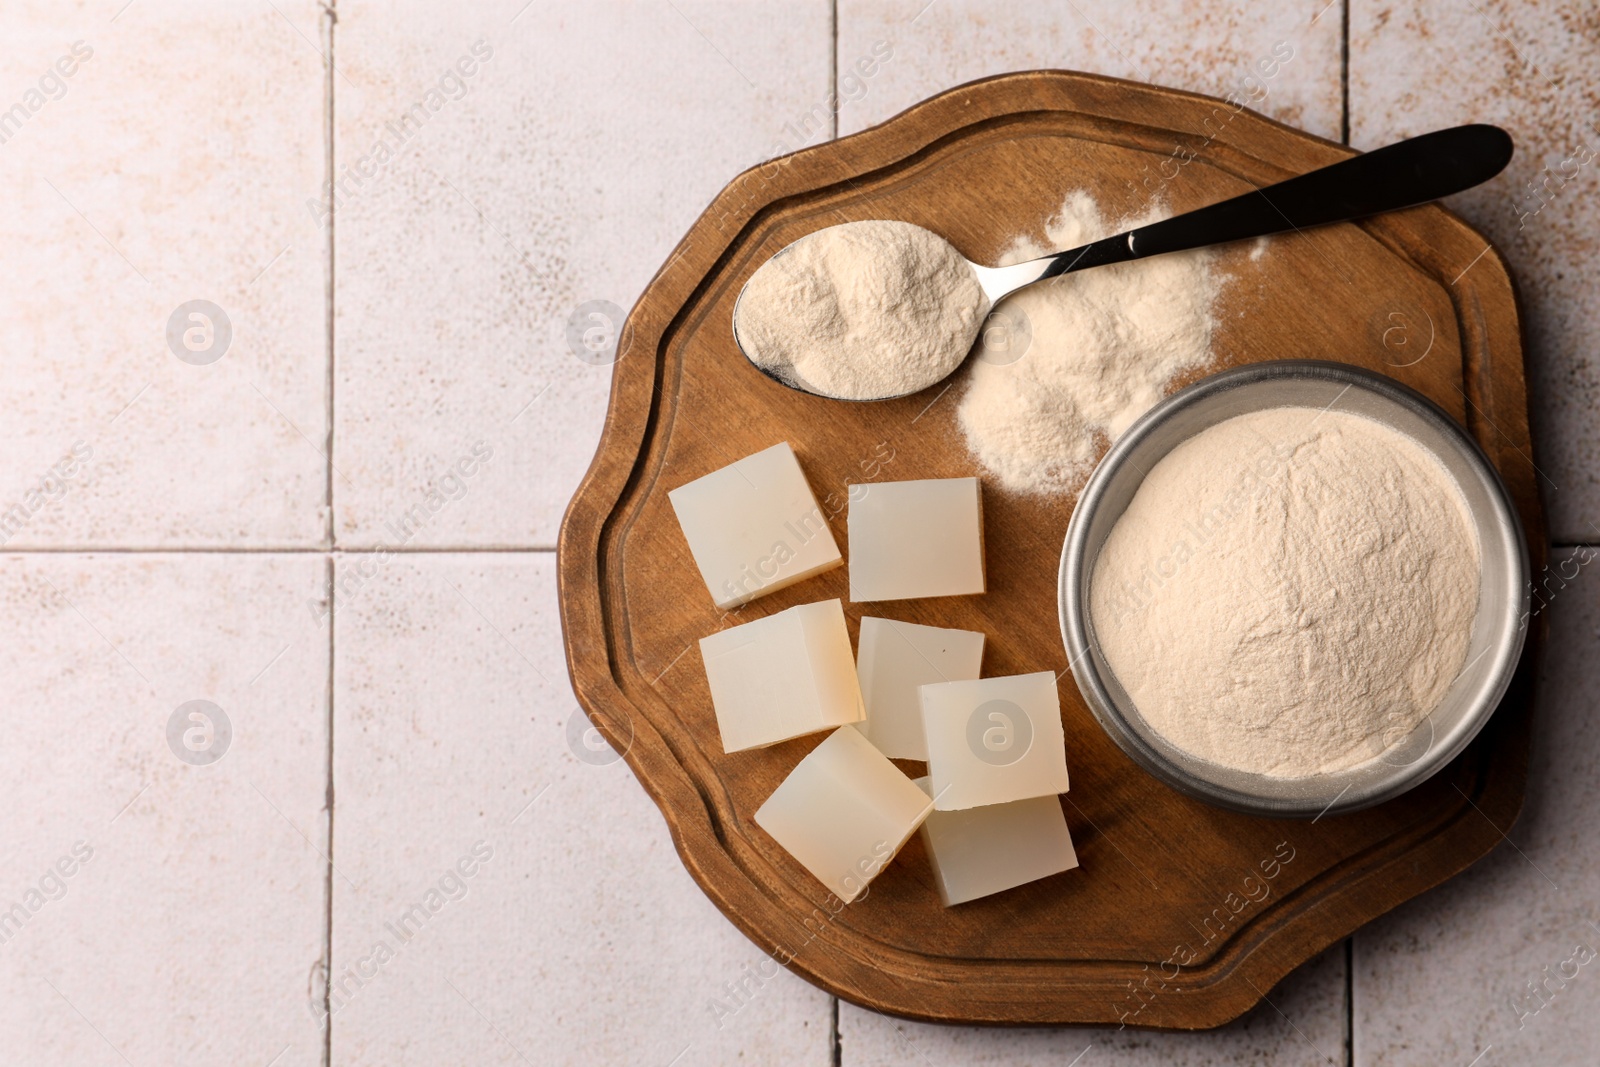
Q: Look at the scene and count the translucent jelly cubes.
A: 7